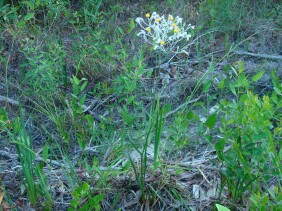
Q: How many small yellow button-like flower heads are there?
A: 7